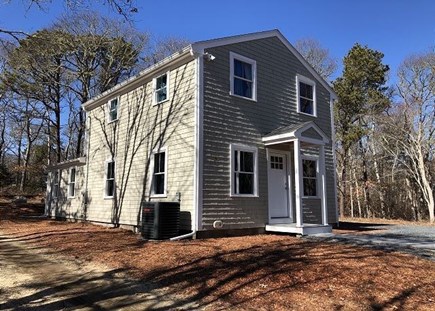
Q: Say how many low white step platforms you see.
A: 1